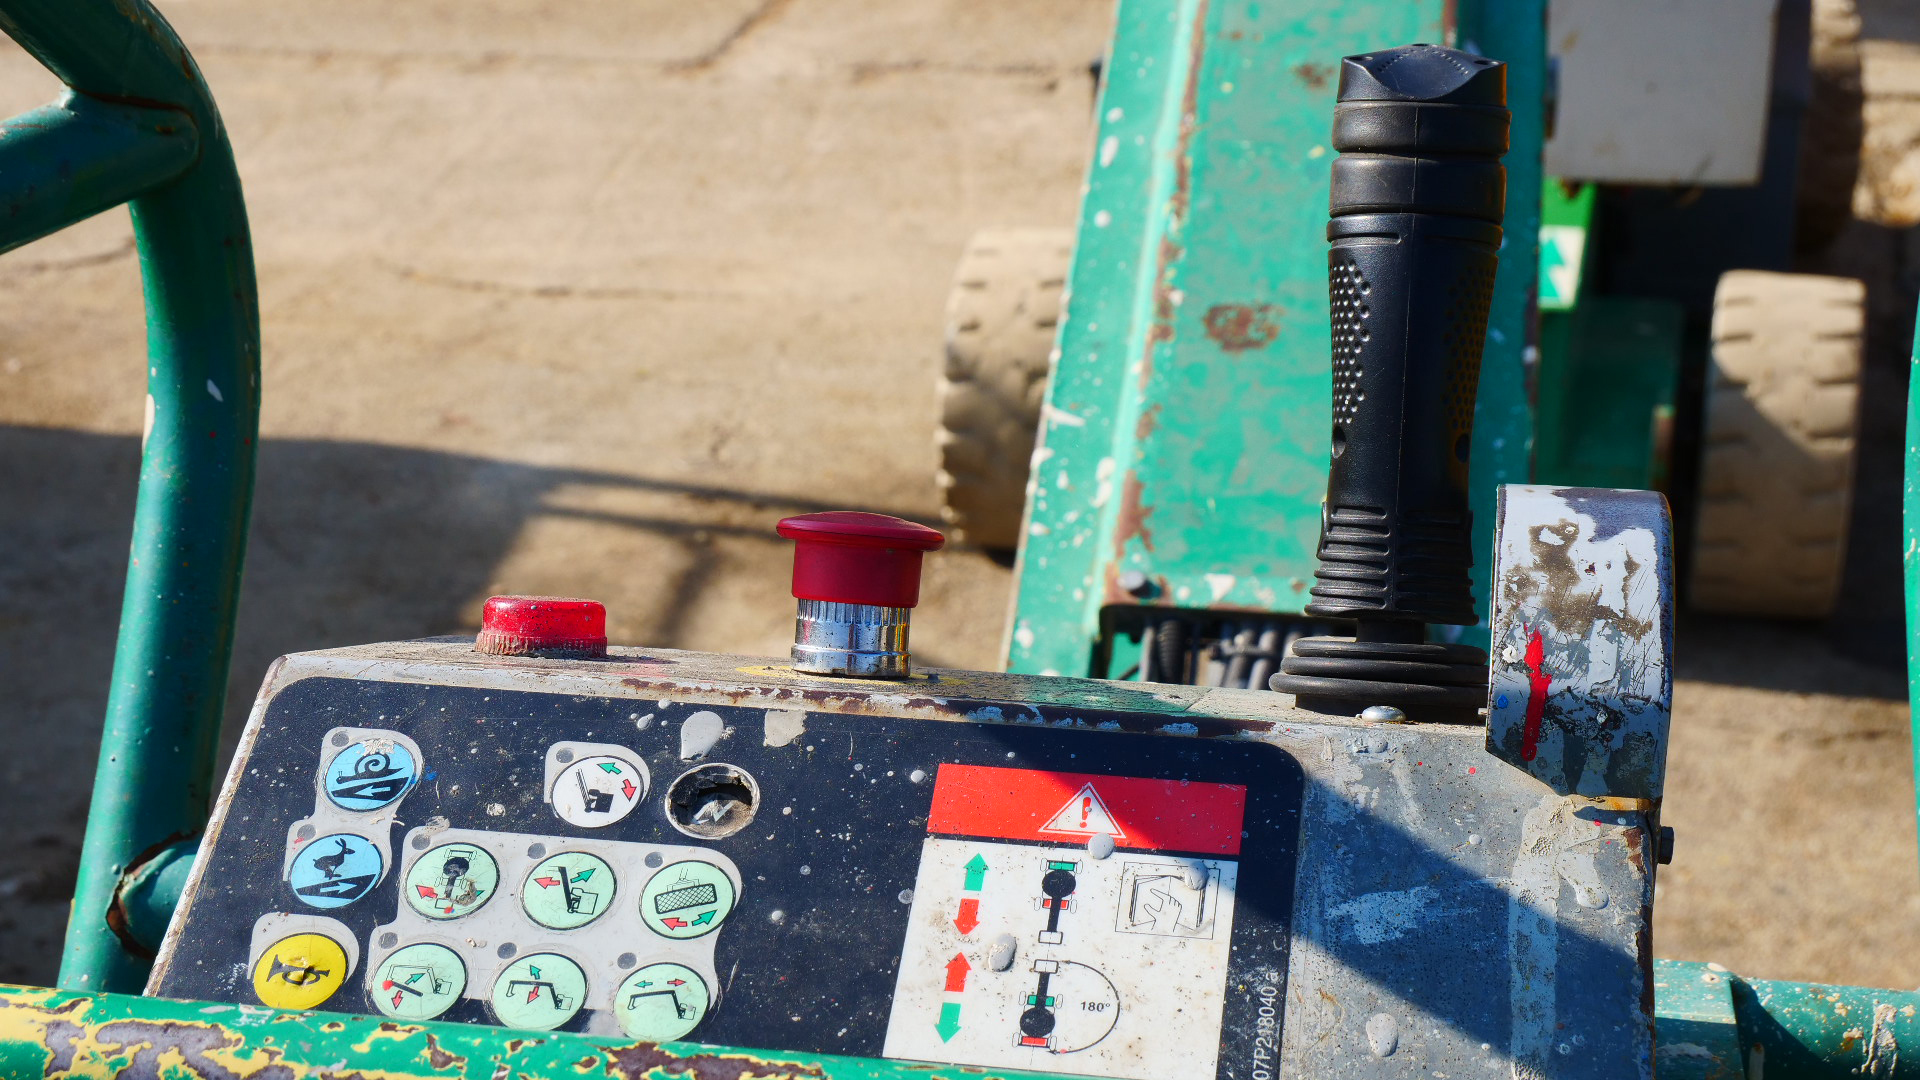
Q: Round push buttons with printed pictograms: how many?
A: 10